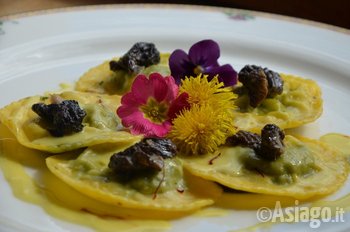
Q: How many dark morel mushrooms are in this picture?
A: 5